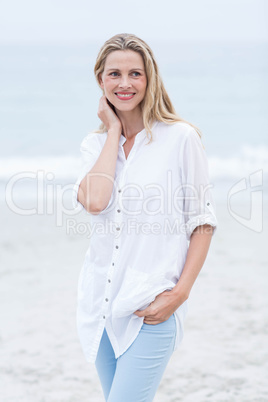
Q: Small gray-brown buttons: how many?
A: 9